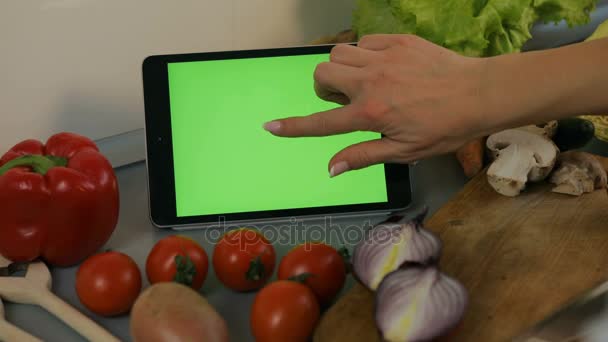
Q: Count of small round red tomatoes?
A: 5